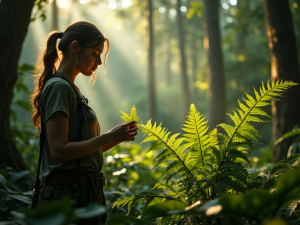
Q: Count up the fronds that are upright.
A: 3